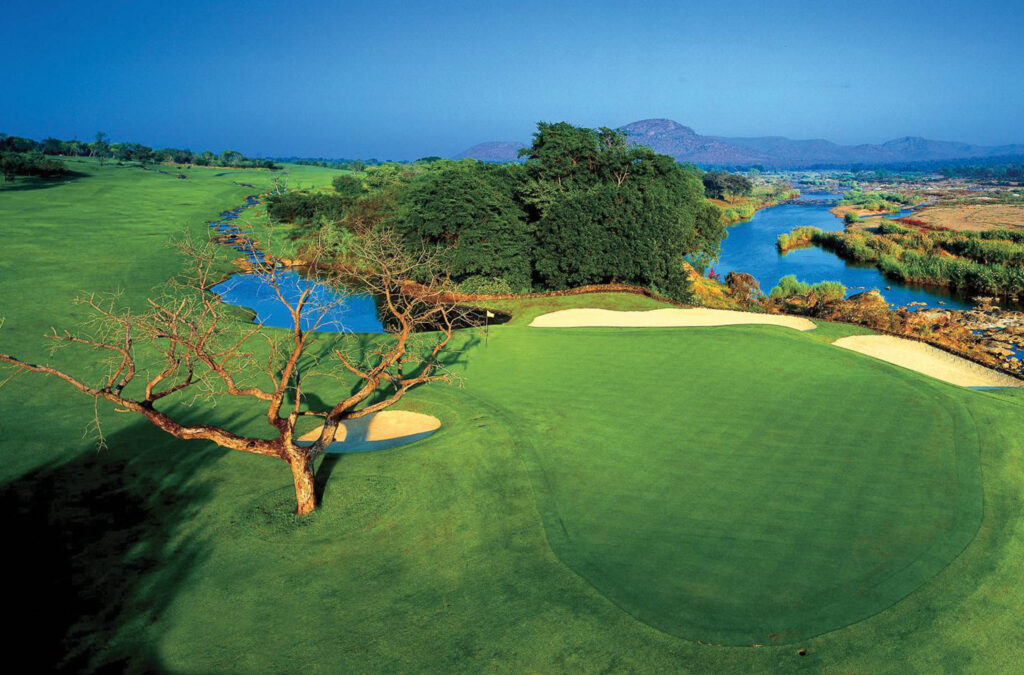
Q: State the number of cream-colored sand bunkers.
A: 3